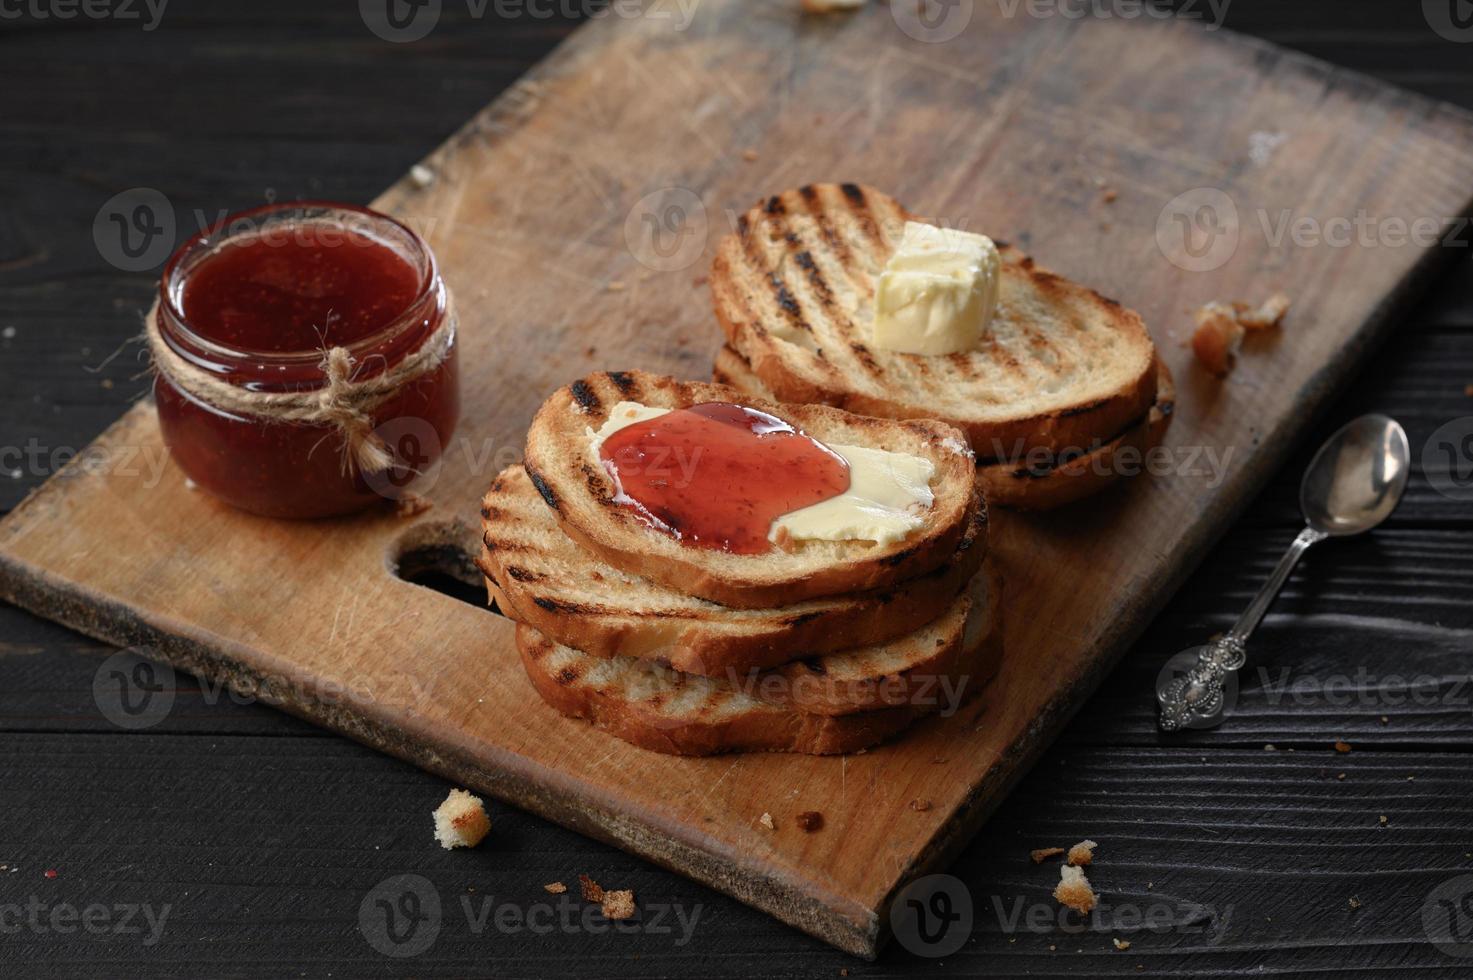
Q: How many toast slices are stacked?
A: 6